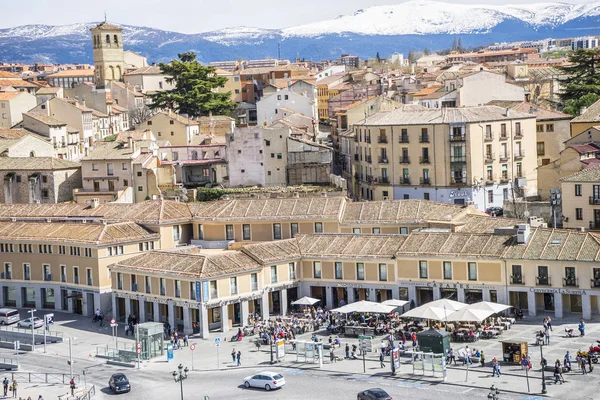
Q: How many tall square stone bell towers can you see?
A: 1